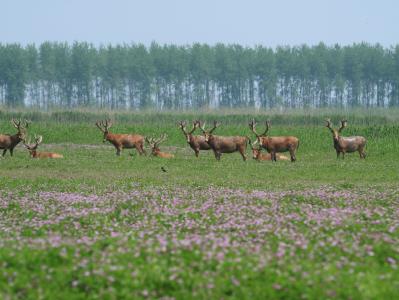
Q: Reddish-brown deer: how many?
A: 9